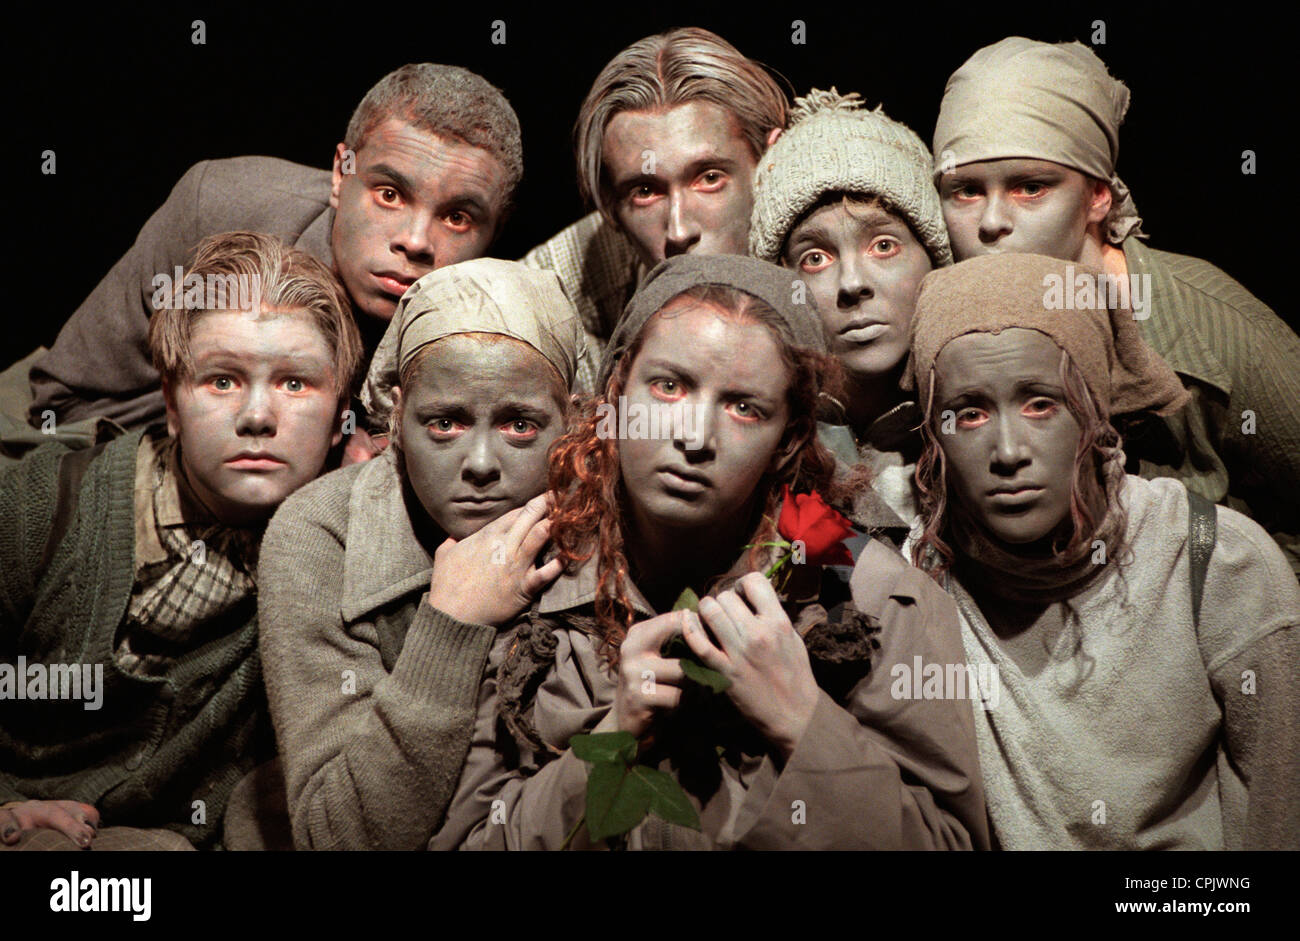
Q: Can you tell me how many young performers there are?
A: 8